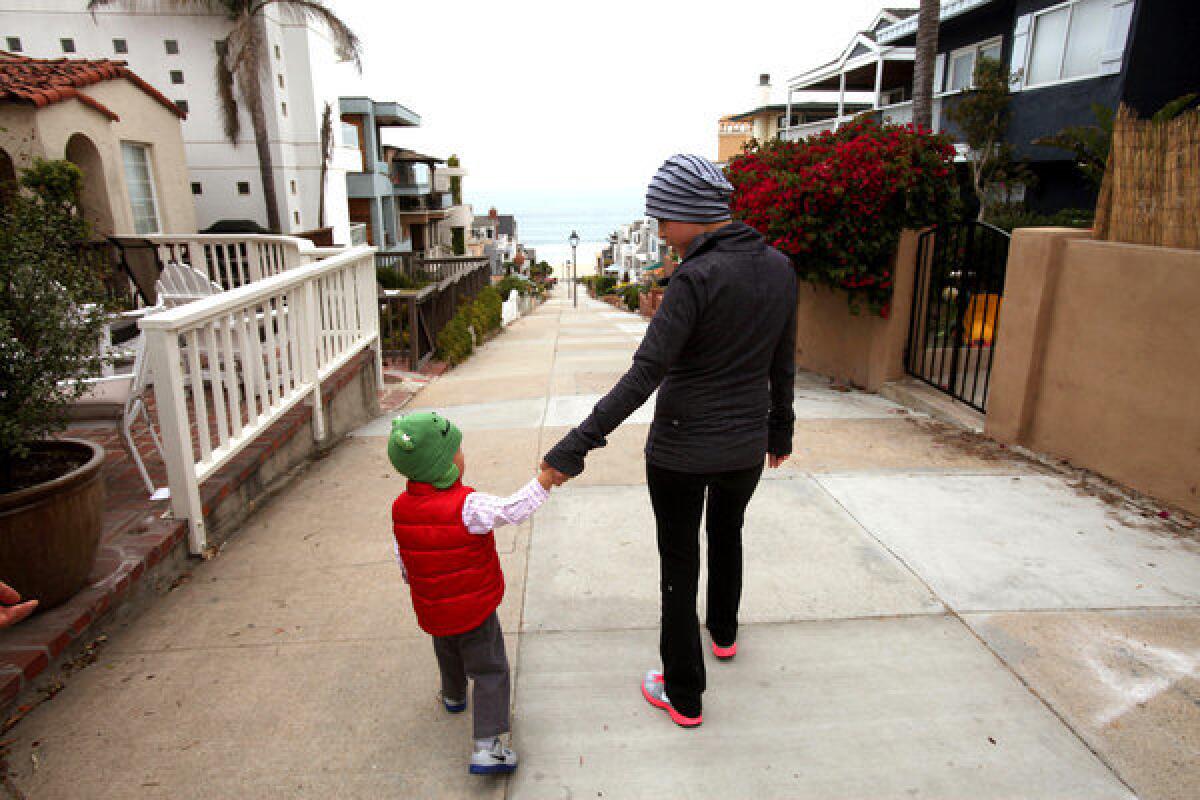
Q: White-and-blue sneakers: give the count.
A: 2